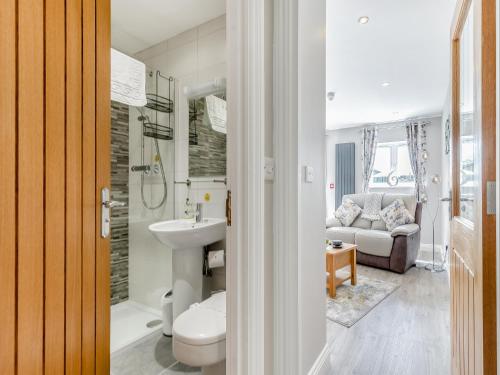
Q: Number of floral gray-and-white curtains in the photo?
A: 2